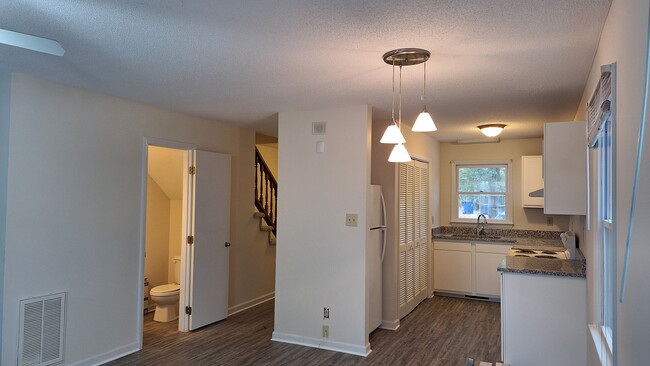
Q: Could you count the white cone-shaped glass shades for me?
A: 3